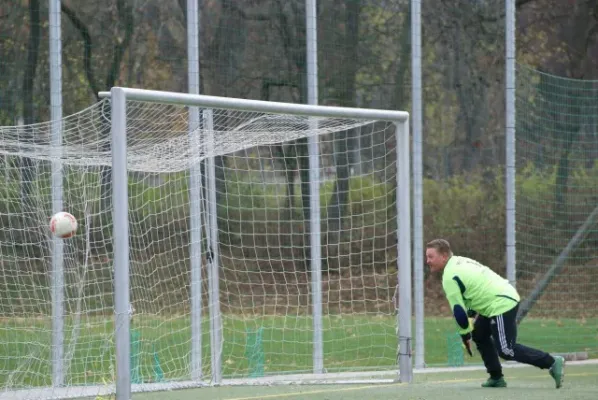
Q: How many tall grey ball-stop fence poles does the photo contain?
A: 5